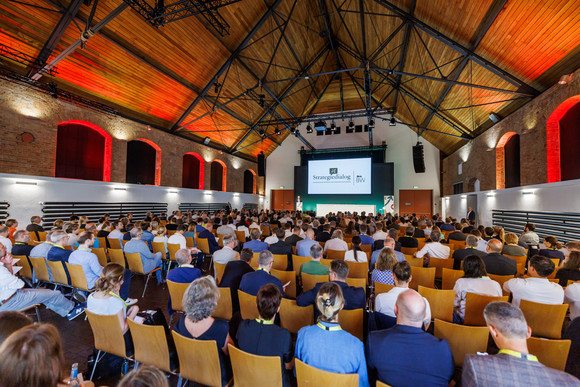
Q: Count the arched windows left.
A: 5